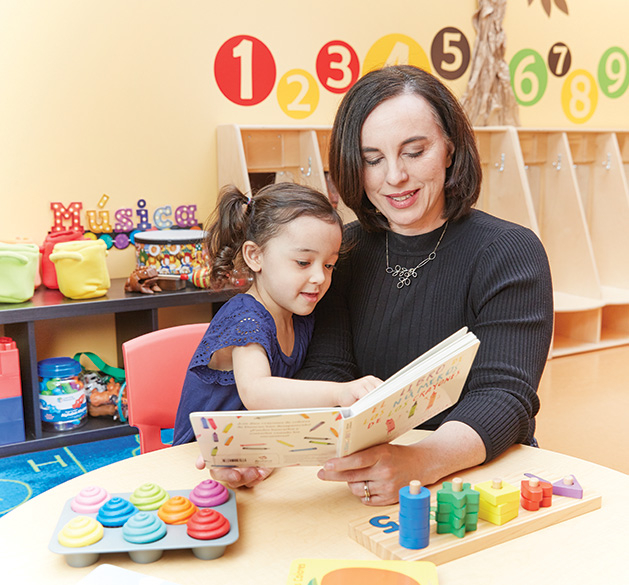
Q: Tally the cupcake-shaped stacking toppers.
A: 8